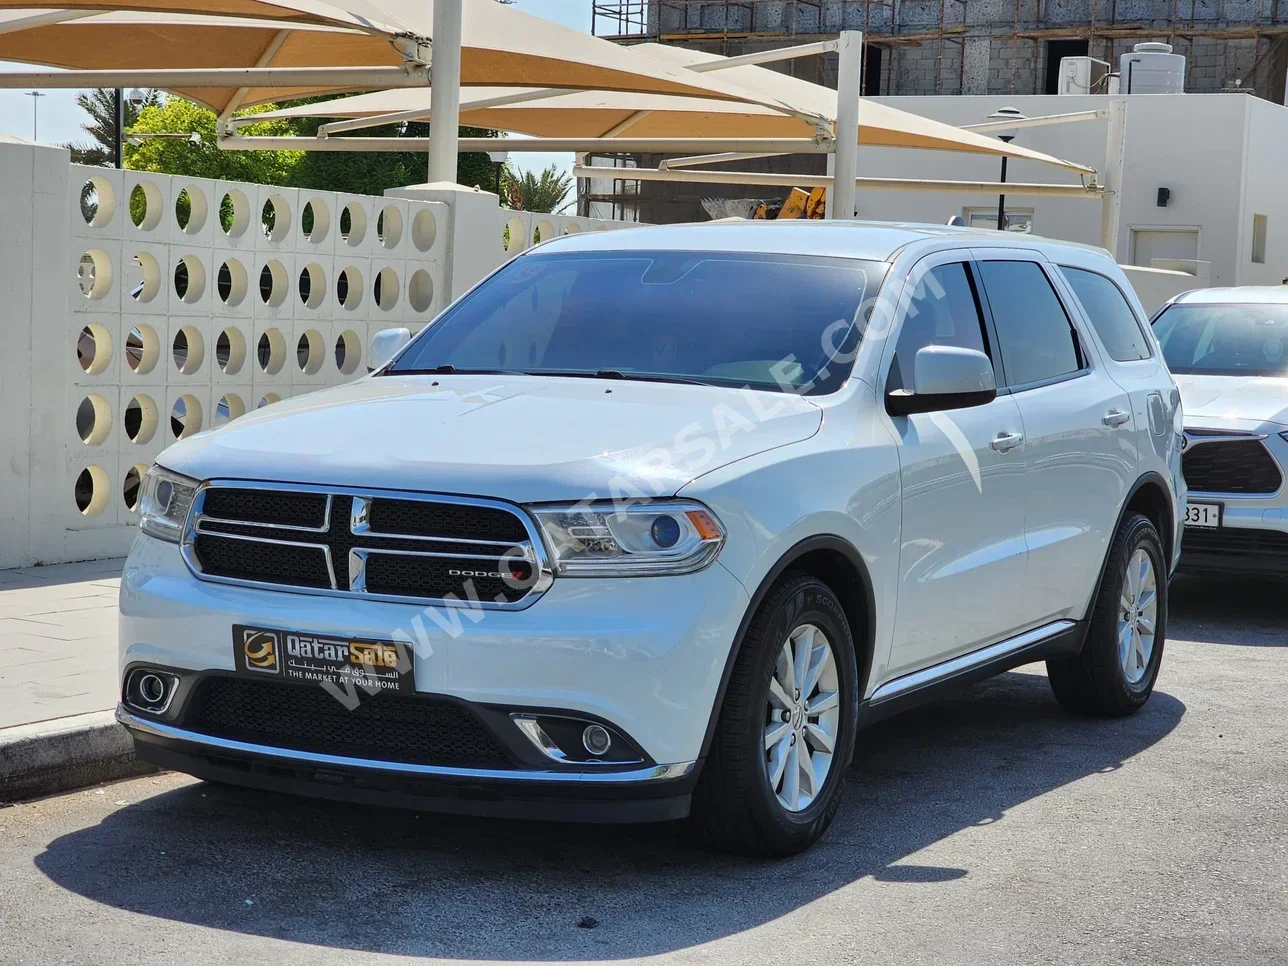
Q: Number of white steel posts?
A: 3